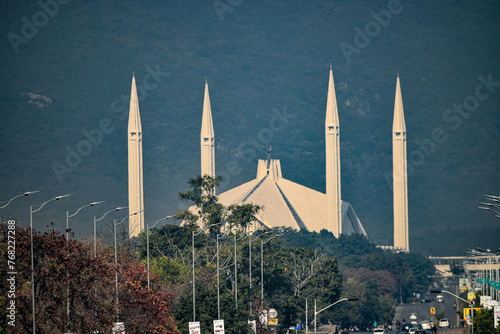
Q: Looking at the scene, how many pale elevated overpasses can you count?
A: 1